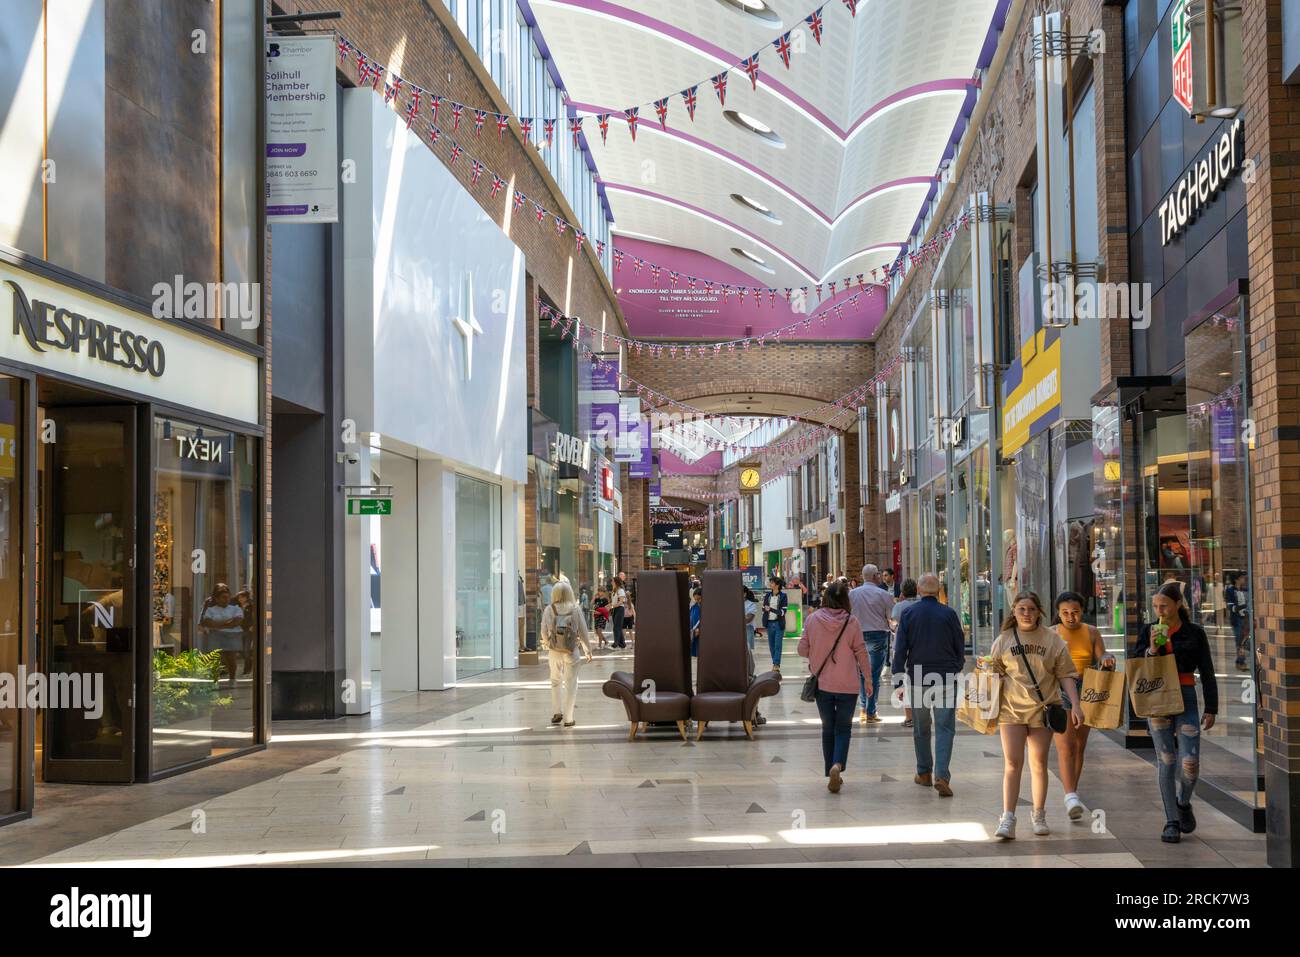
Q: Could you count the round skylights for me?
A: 4